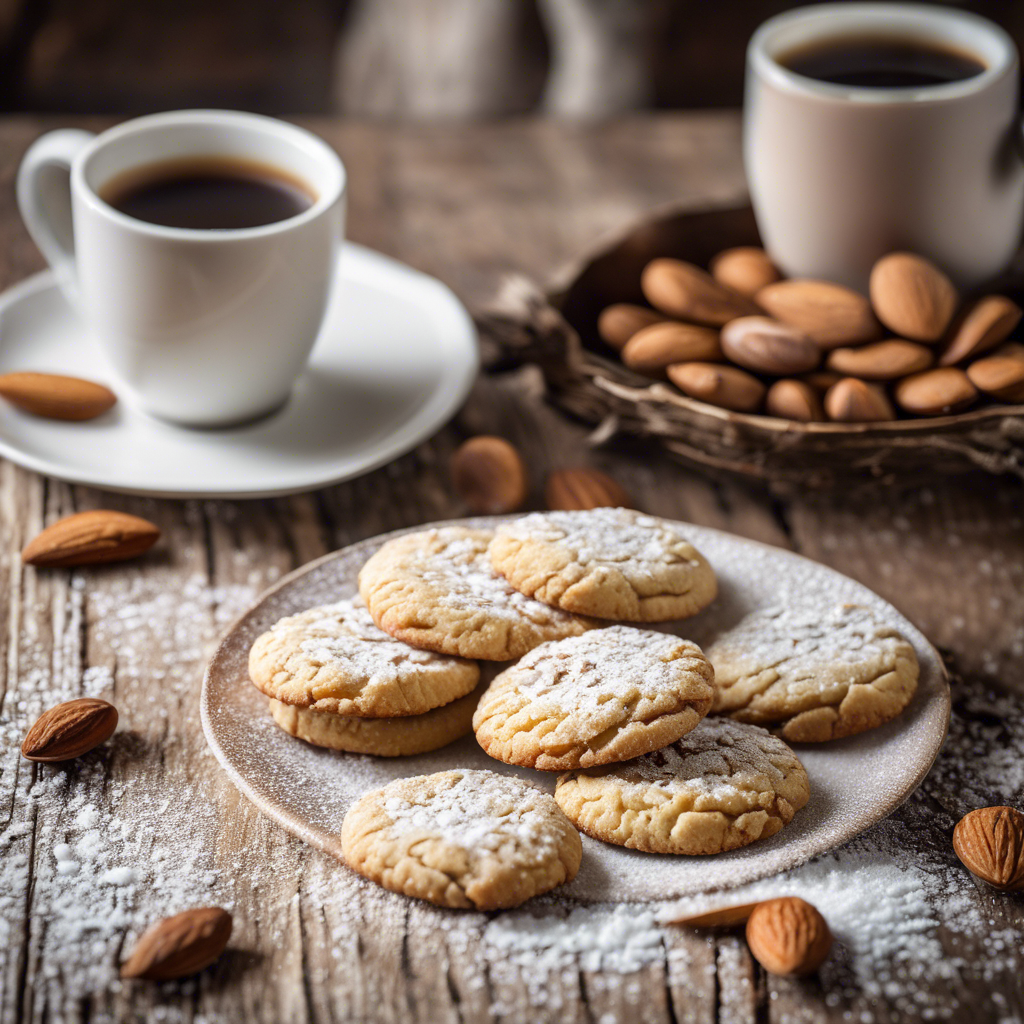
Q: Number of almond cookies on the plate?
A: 8